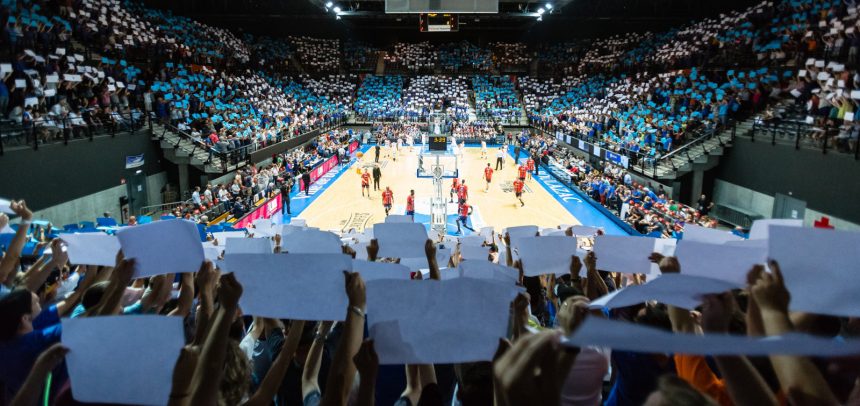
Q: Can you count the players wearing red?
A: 10